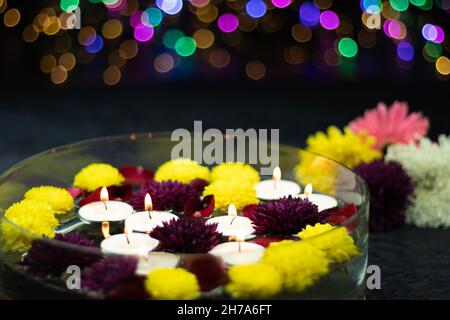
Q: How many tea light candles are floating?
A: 8